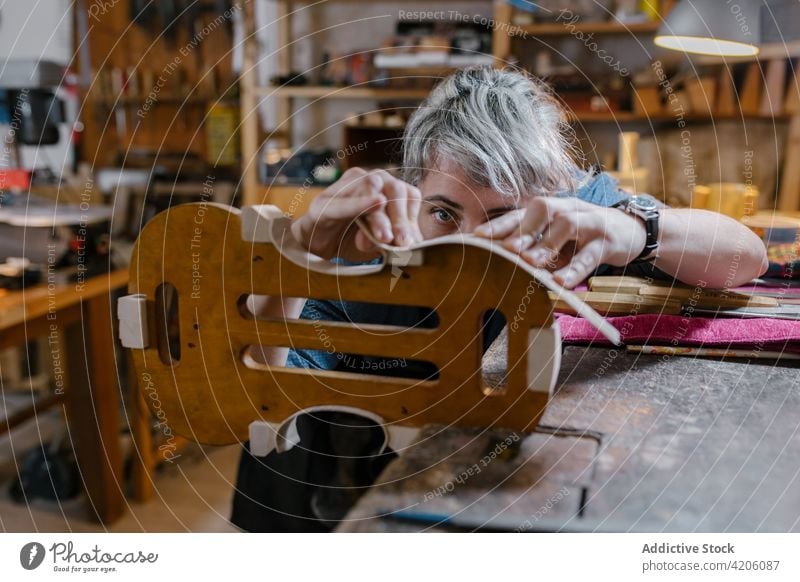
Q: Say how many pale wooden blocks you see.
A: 6